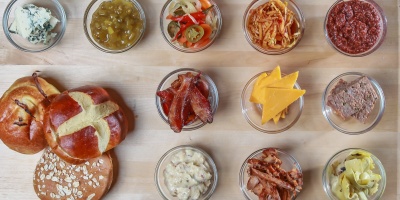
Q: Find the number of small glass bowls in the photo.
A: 11